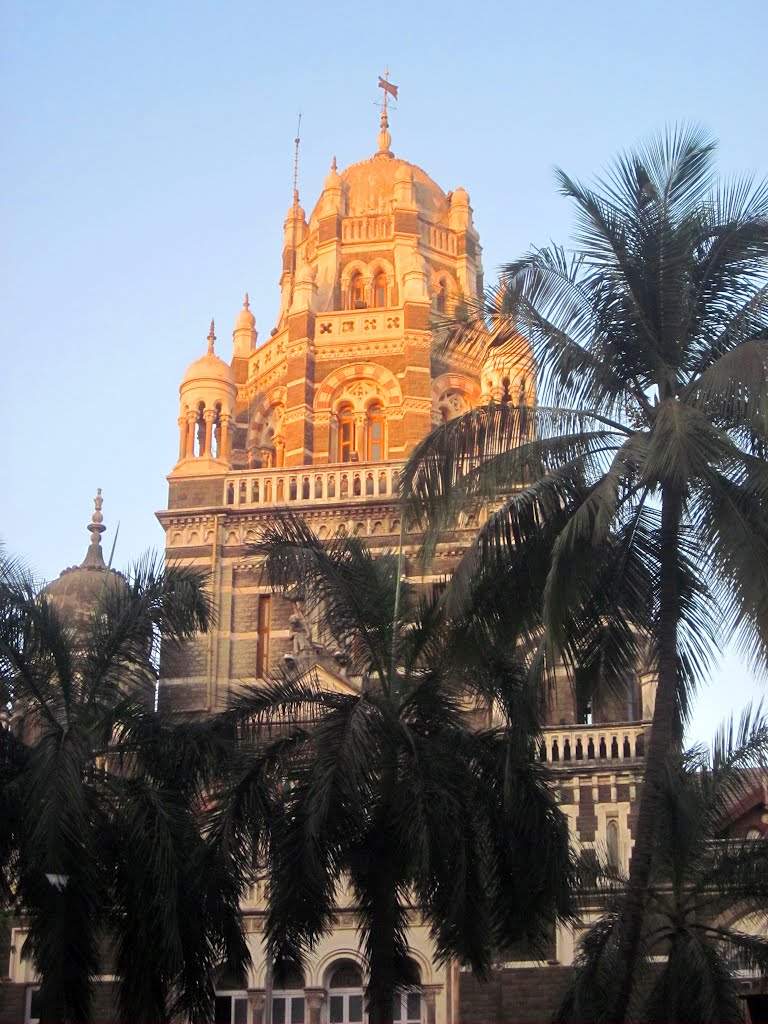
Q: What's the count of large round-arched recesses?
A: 3